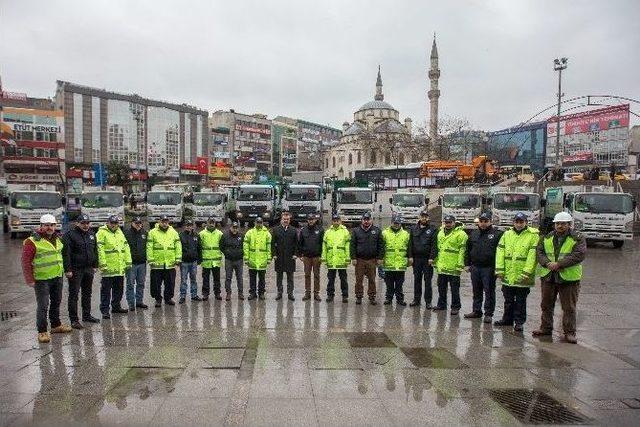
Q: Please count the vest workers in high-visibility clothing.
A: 10